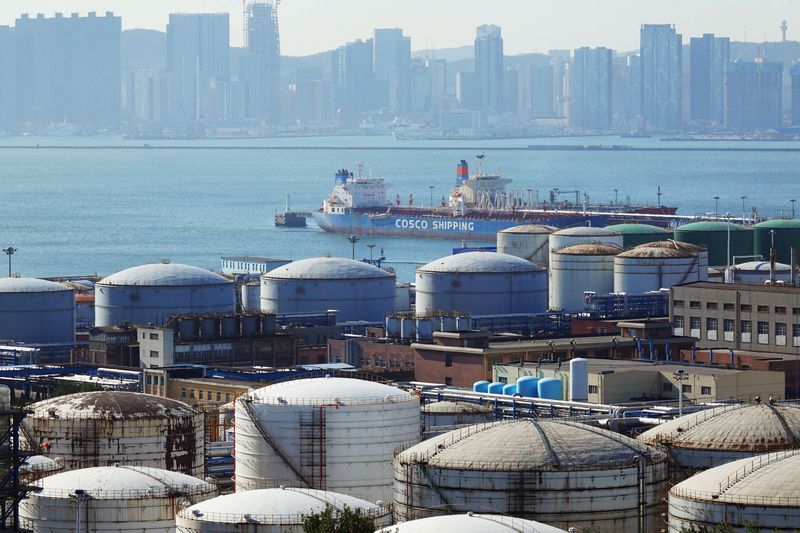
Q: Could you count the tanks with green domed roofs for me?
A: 3